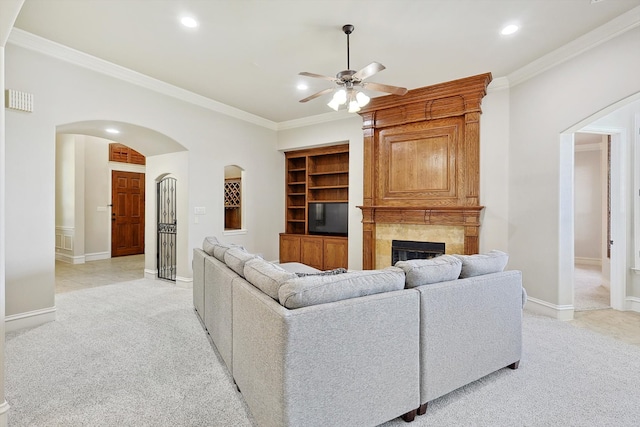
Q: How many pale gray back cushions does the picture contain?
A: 7